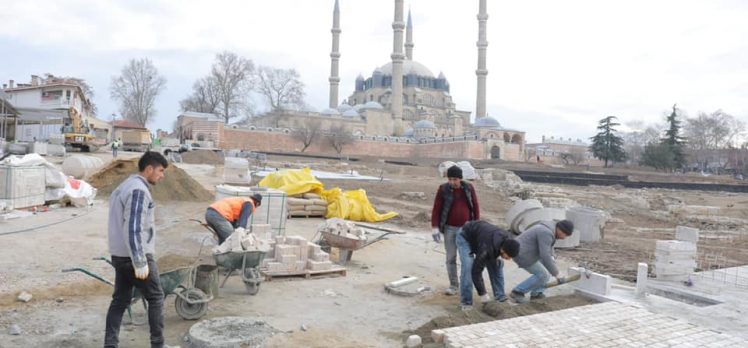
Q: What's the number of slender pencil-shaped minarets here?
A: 4